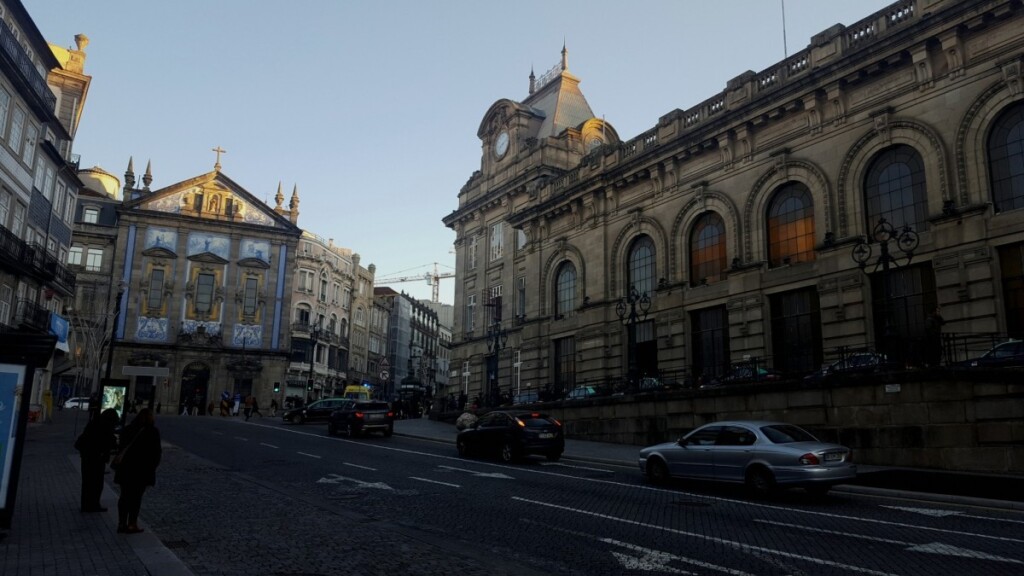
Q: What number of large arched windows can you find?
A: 6